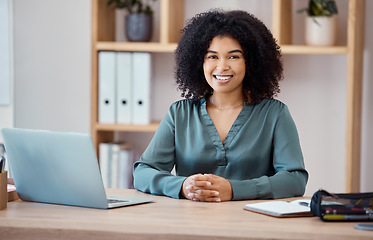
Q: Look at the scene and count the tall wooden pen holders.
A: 1